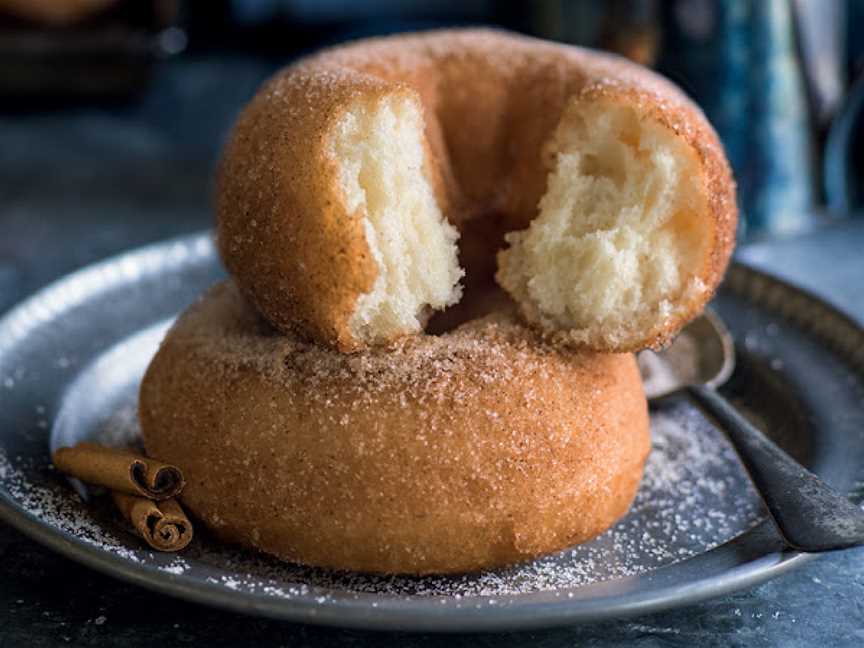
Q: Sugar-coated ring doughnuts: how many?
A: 2